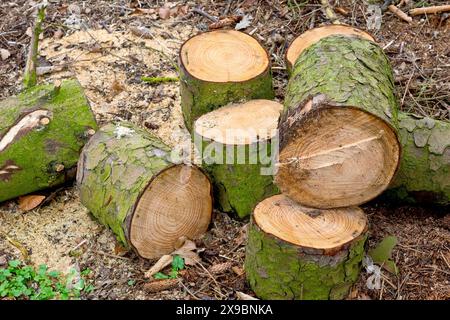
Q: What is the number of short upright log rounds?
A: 4